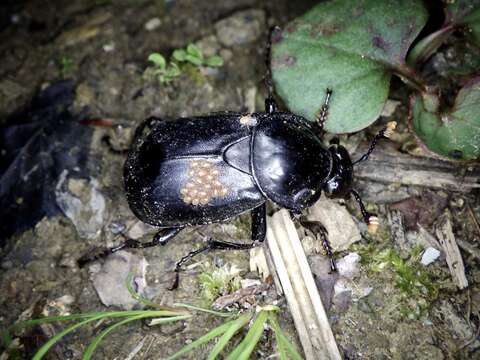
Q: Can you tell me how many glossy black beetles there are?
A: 1